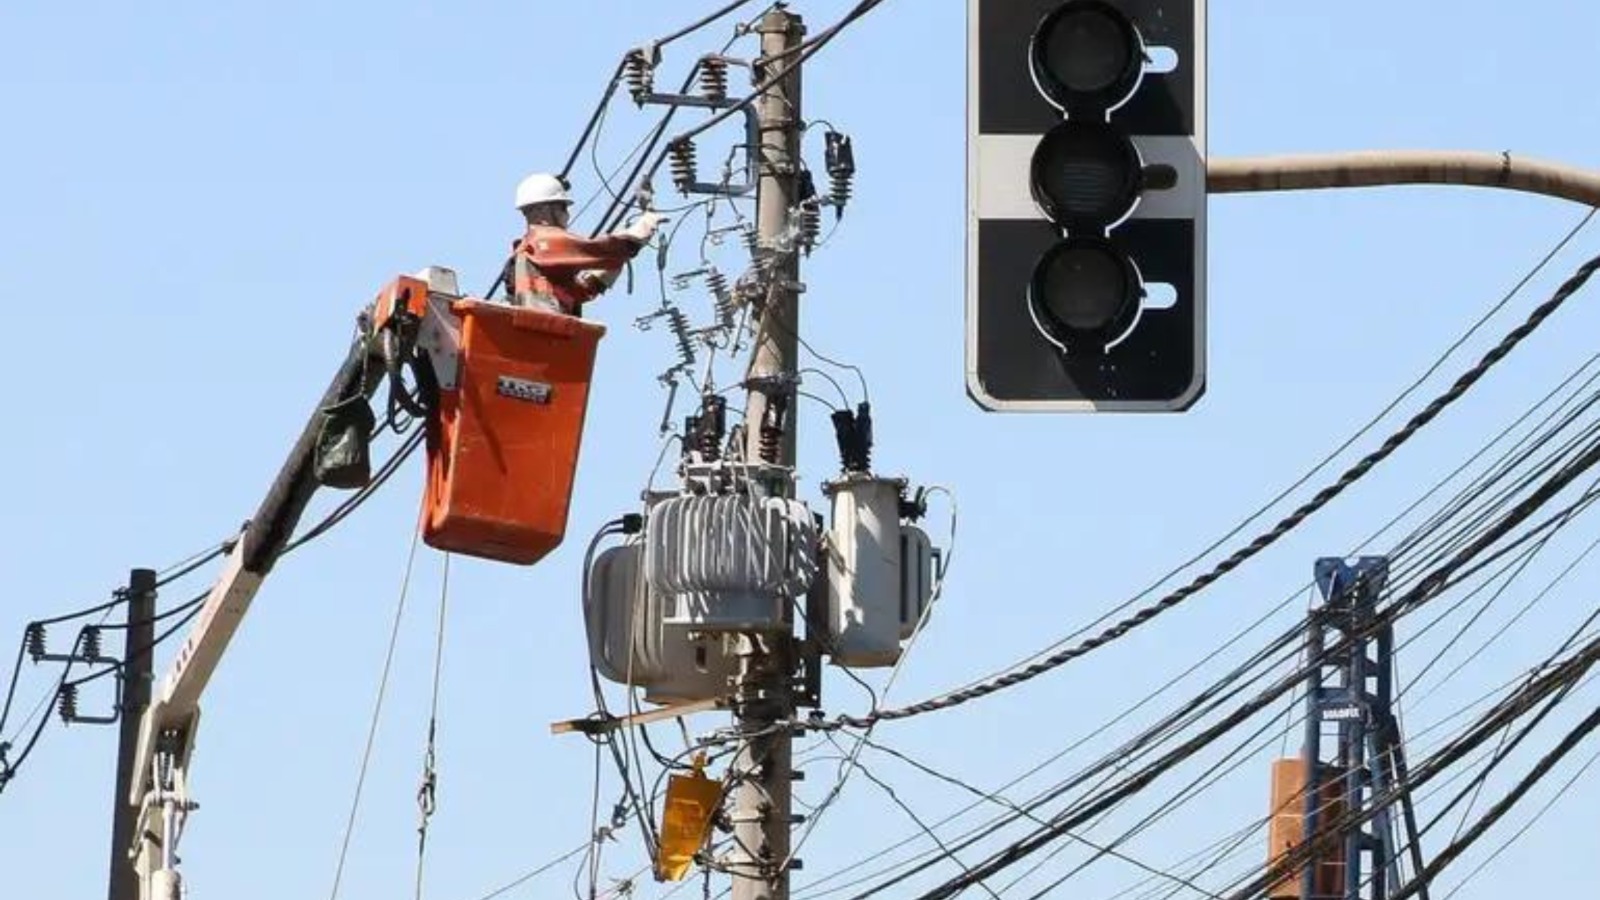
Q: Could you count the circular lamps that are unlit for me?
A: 3